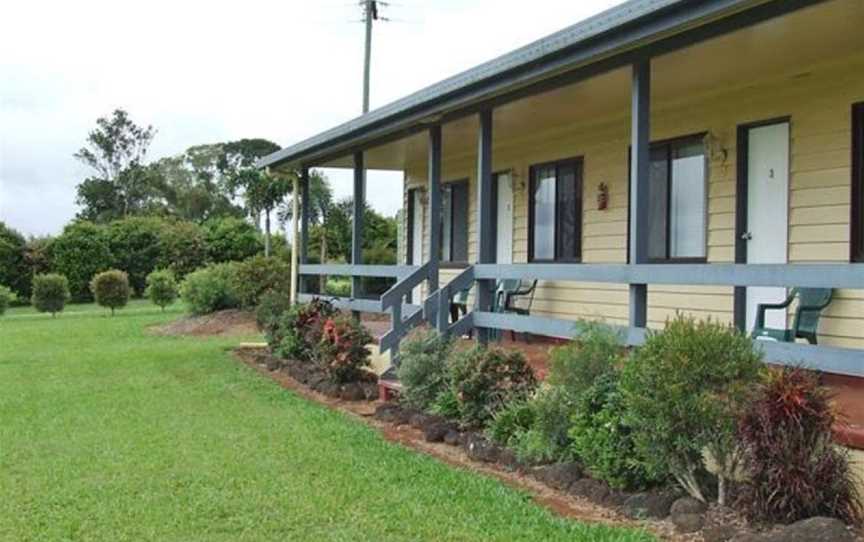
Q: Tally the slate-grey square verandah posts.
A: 5